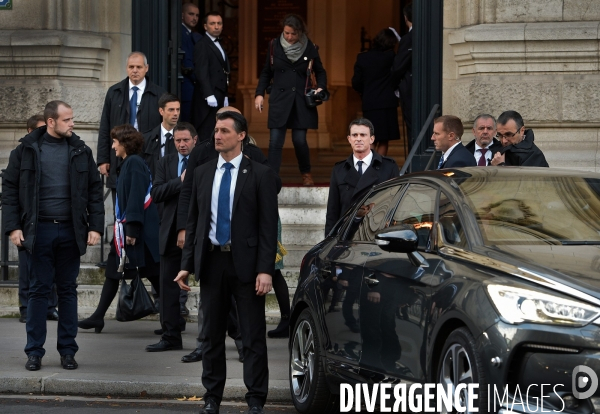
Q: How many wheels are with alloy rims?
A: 2